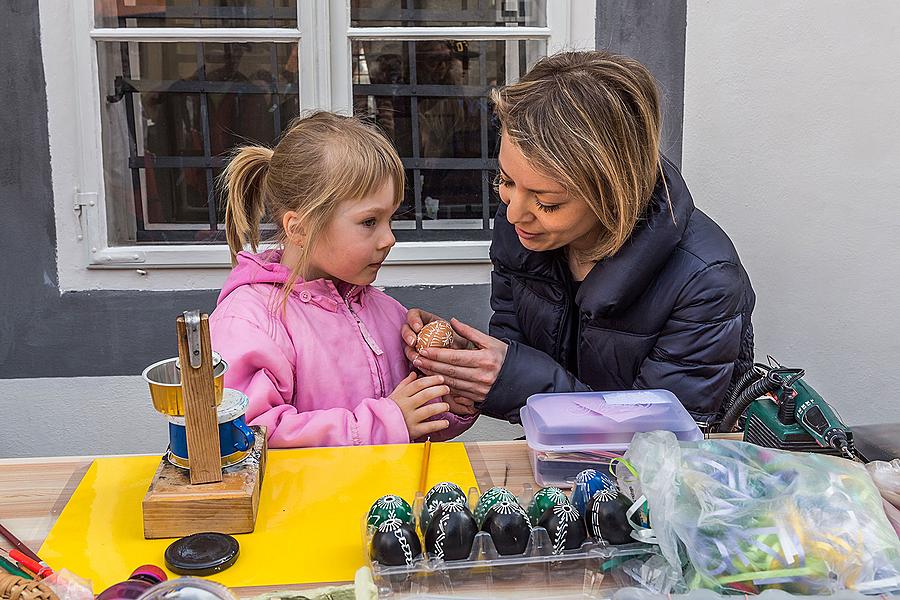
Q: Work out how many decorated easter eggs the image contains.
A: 11